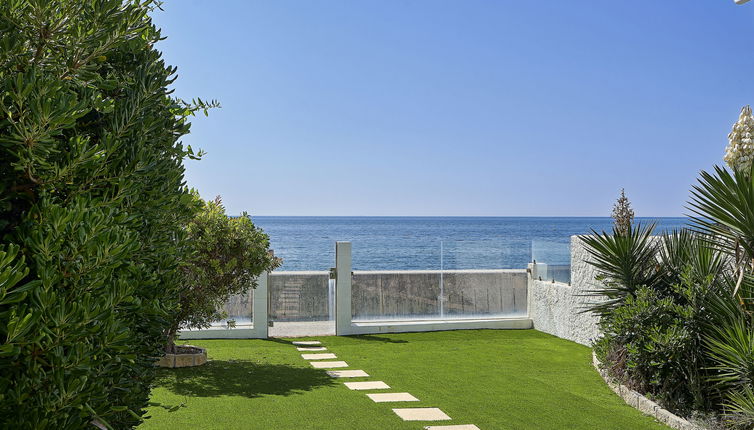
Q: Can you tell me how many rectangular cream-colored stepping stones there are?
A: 9